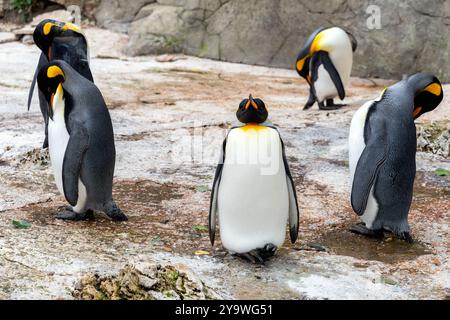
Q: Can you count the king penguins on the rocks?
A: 5